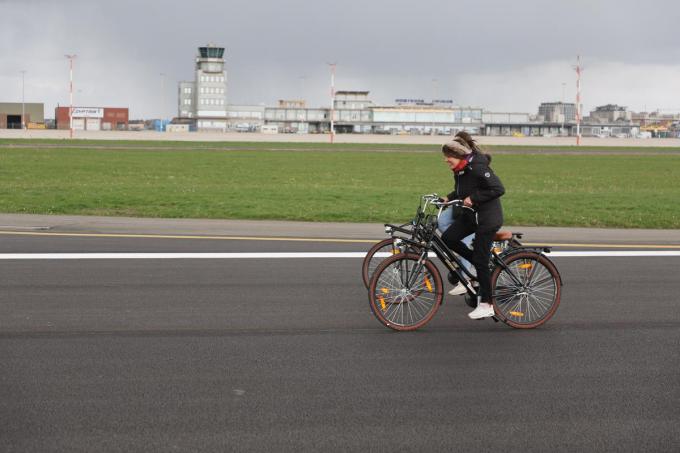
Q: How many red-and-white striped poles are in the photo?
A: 3